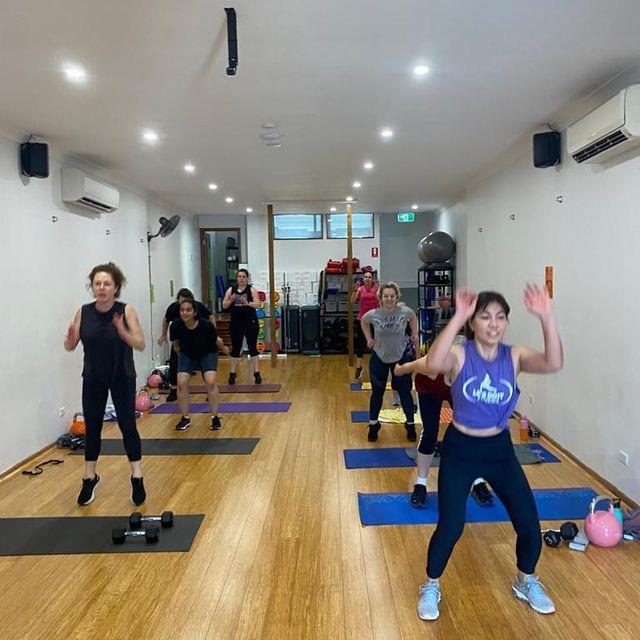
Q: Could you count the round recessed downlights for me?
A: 13